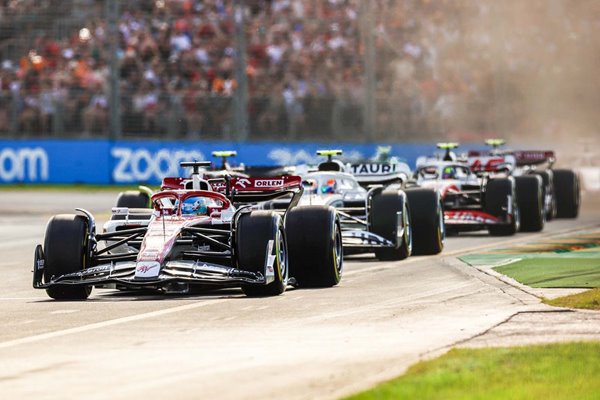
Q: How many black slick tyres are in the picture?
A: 10